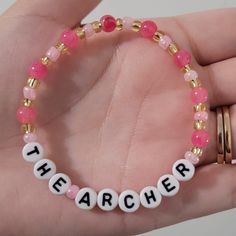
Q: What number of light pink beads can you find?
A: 10